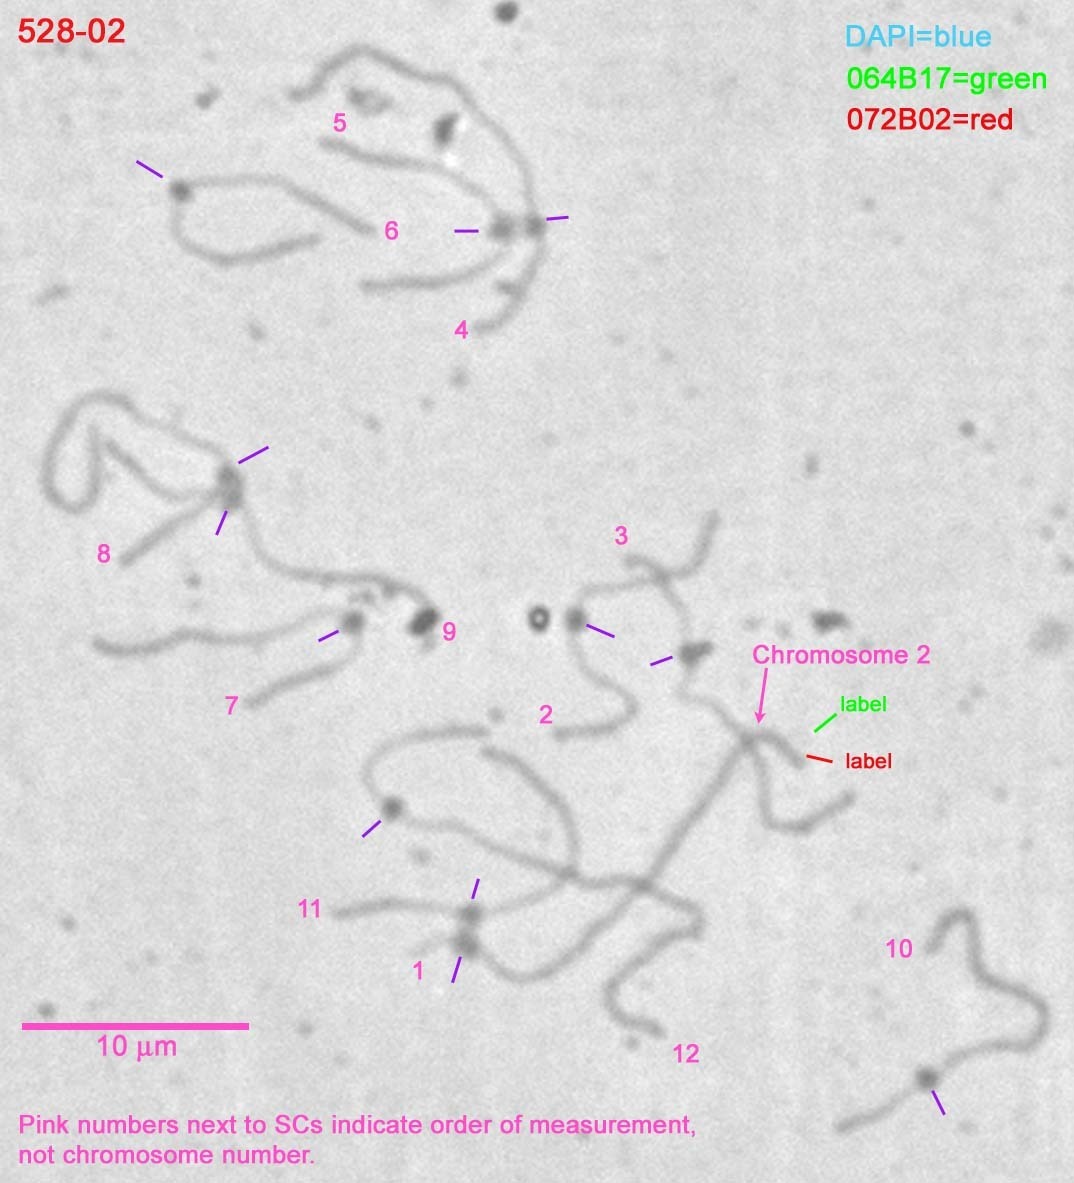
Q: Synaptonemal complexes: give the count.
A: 12